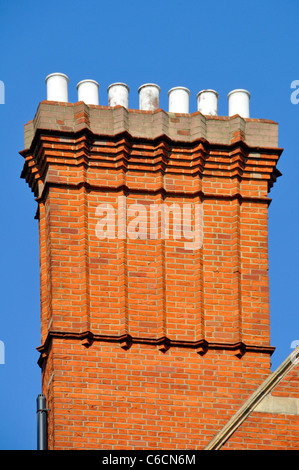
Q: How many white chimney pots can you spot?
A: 7